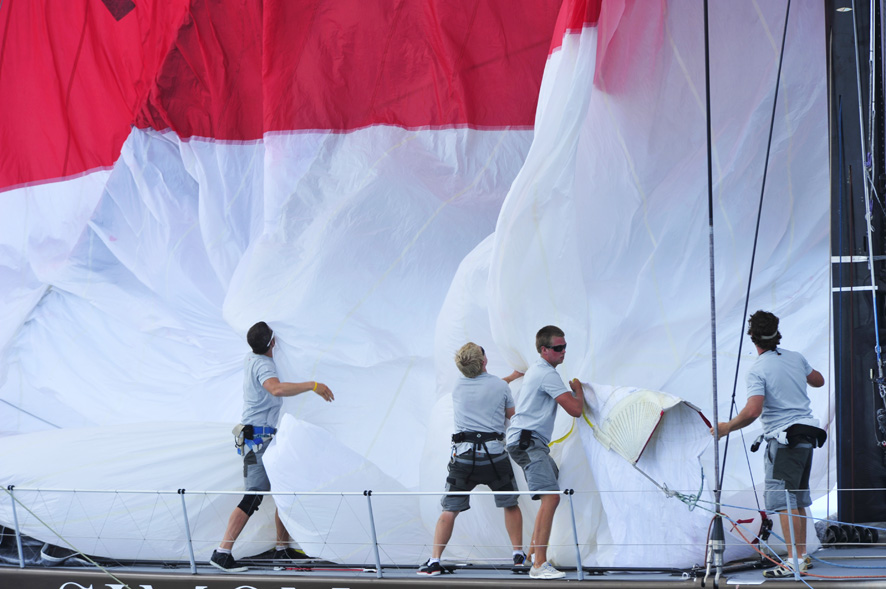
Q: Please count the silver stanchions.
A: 5